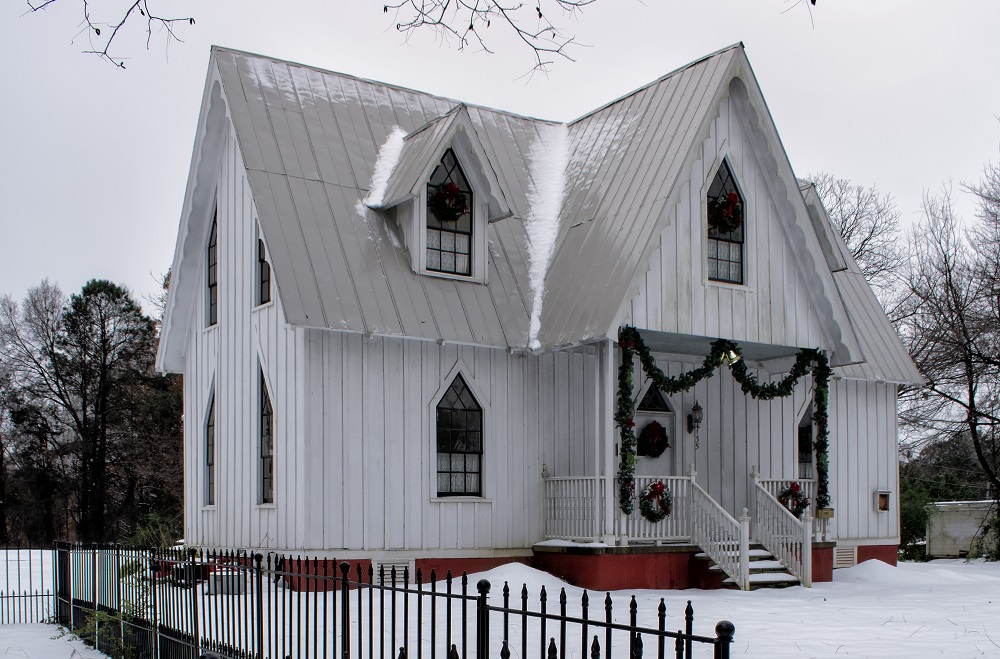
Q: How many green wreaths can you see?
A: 5